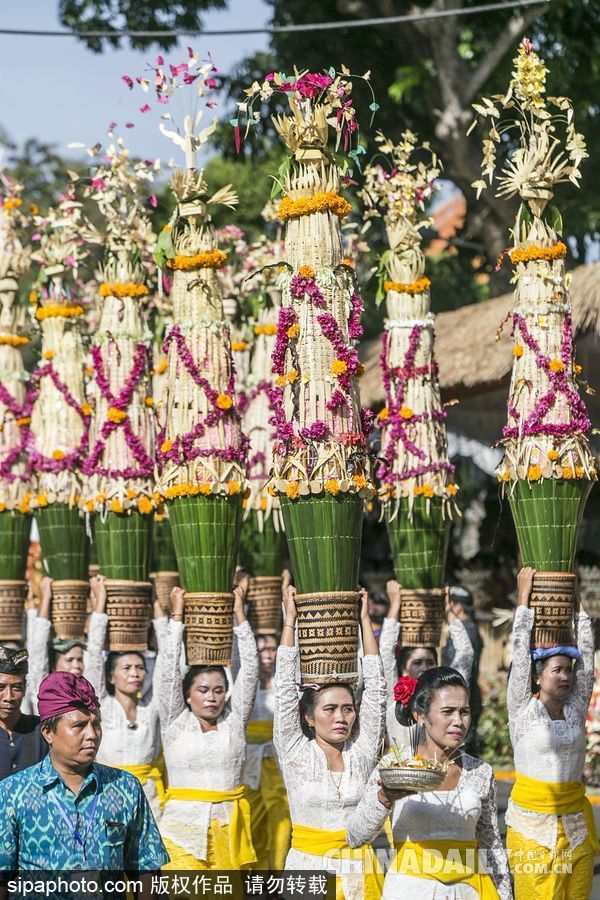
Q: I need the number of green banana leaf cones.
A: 9